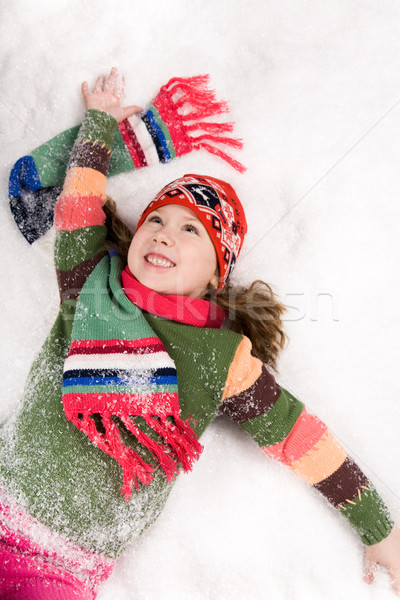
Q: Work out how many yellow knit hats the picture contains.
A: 0